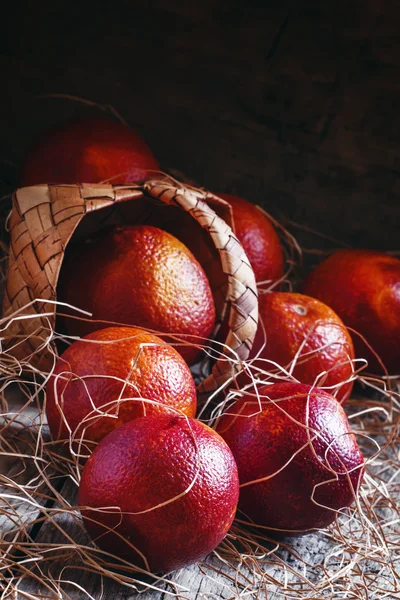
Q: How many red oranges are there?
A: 8